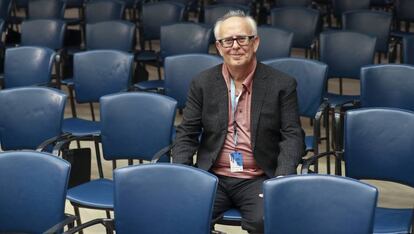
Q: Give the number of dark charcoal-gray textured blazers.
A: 1